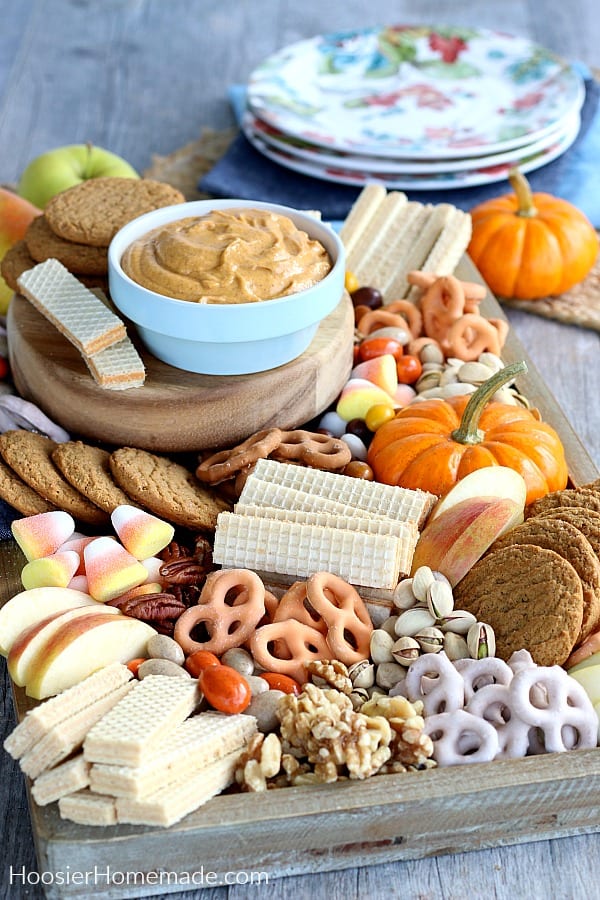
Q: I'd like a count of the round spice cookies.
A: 12